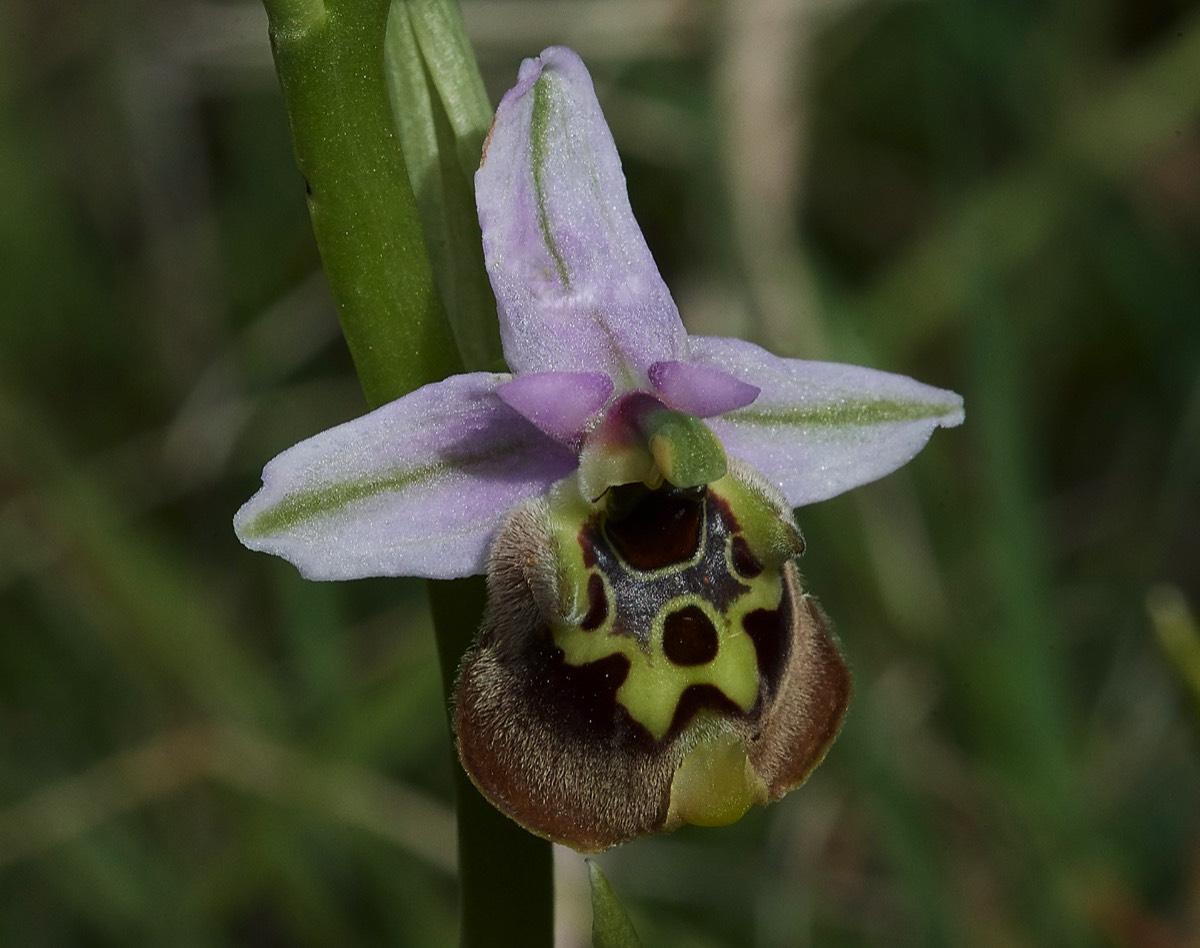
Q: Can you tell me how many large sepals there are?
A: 3